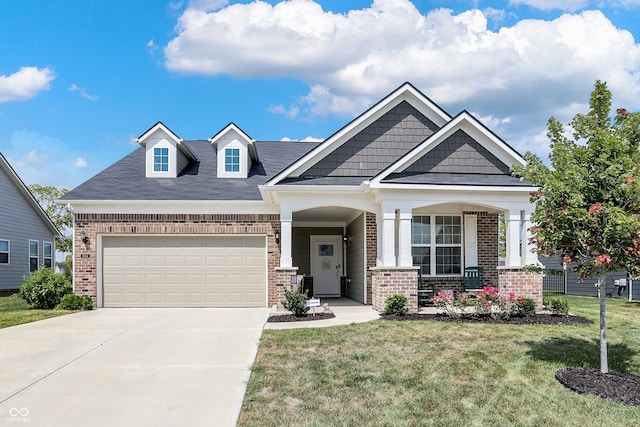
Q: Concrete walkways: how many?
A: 1